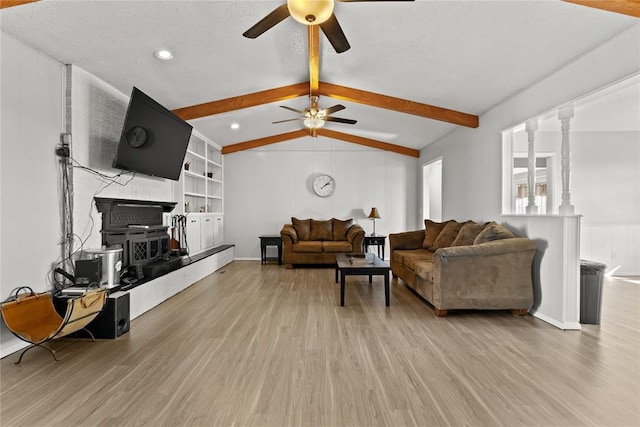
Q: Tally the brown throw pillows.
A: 7